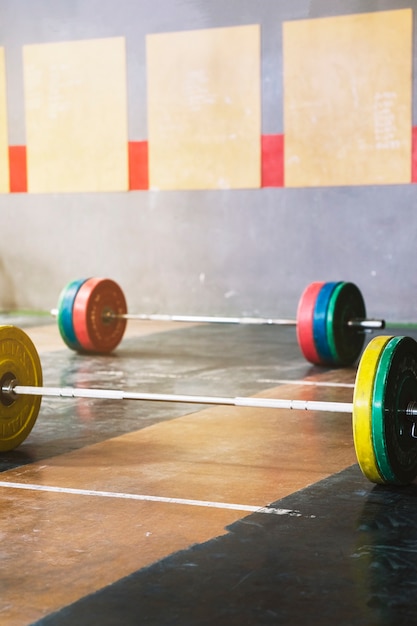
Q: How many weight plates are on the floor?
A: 9